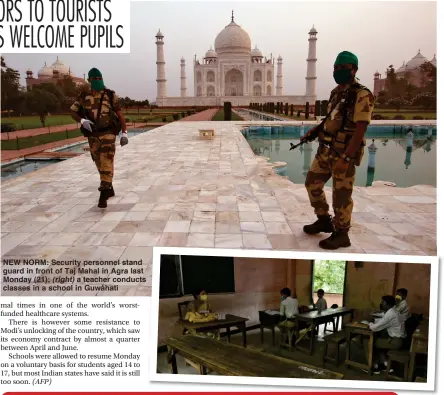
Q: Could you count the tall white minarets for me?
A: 4